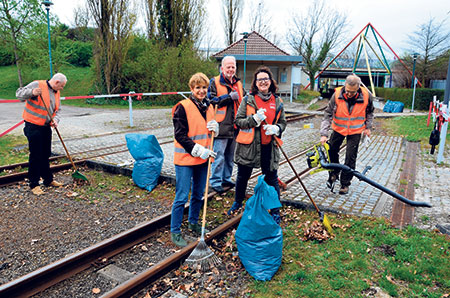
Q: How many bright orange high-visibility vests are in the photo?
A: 5